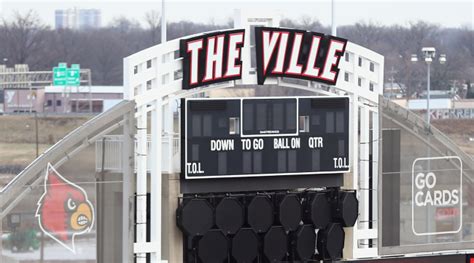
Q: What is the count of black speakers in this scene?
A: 11